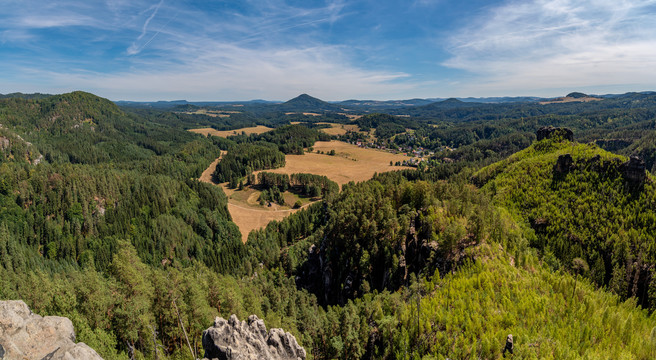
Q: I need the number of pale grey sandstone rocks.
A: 2